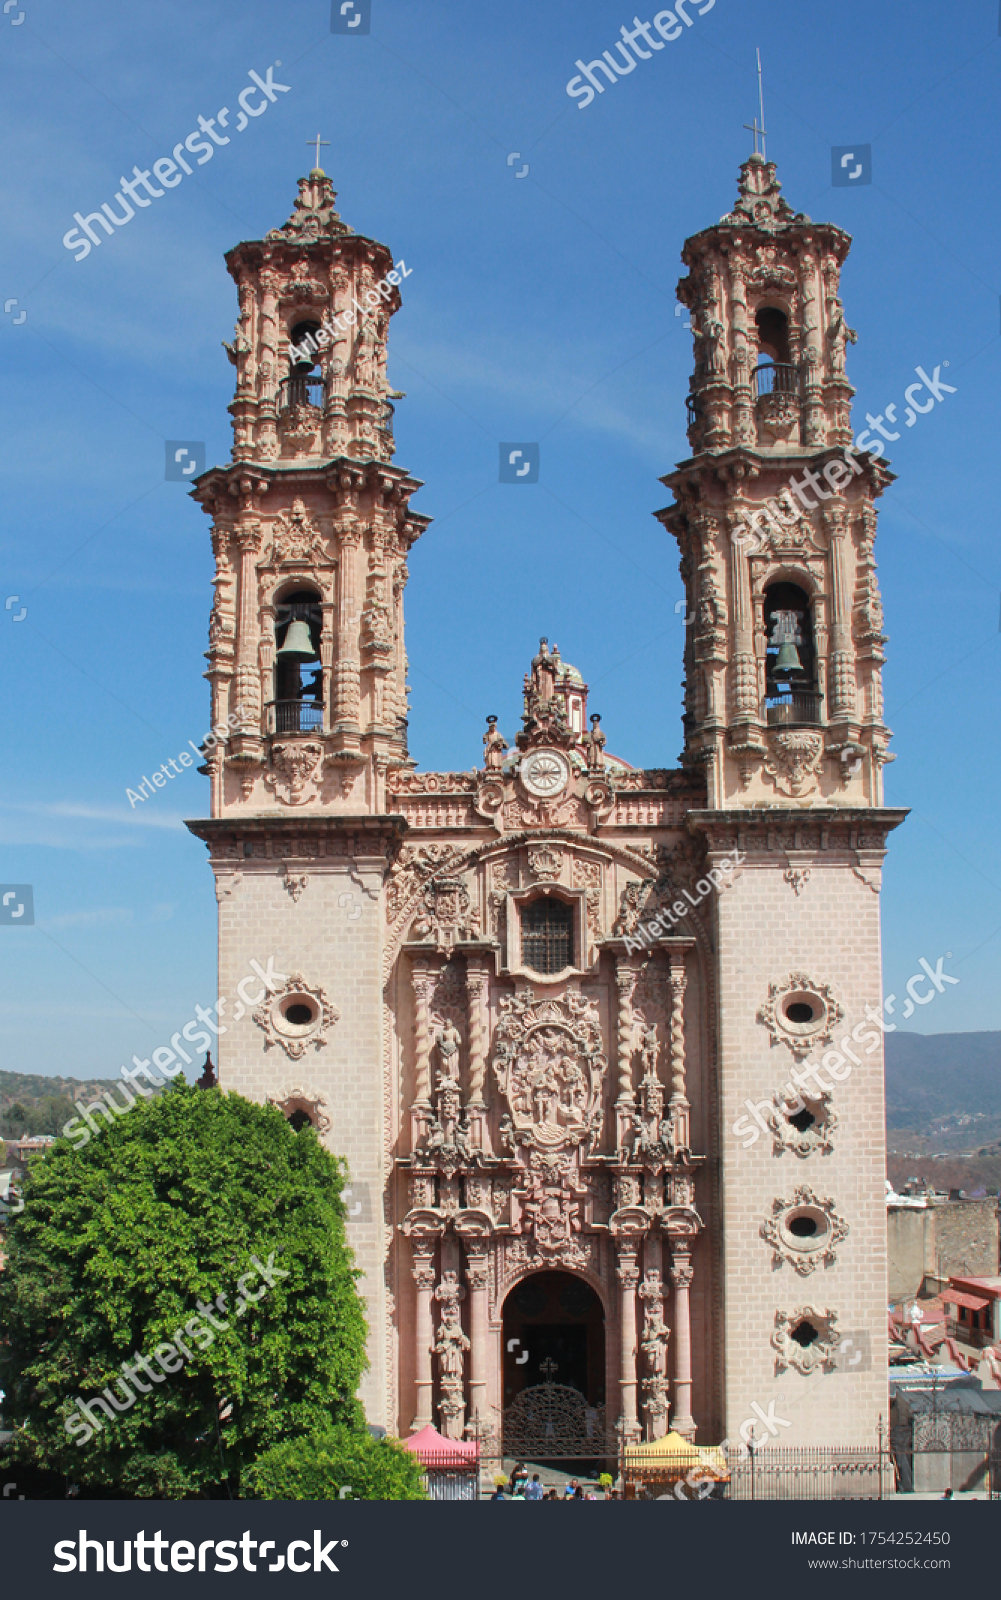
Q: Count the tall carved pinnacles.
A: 2